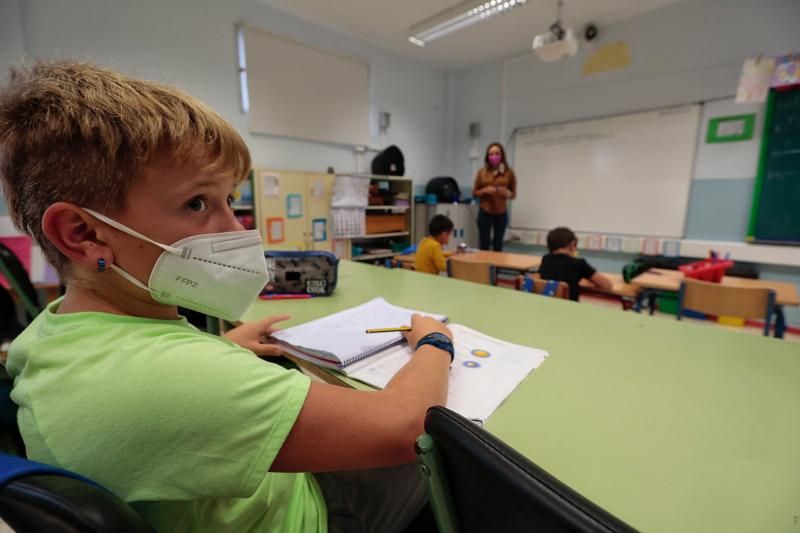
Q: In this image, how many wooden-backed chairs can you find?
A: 3